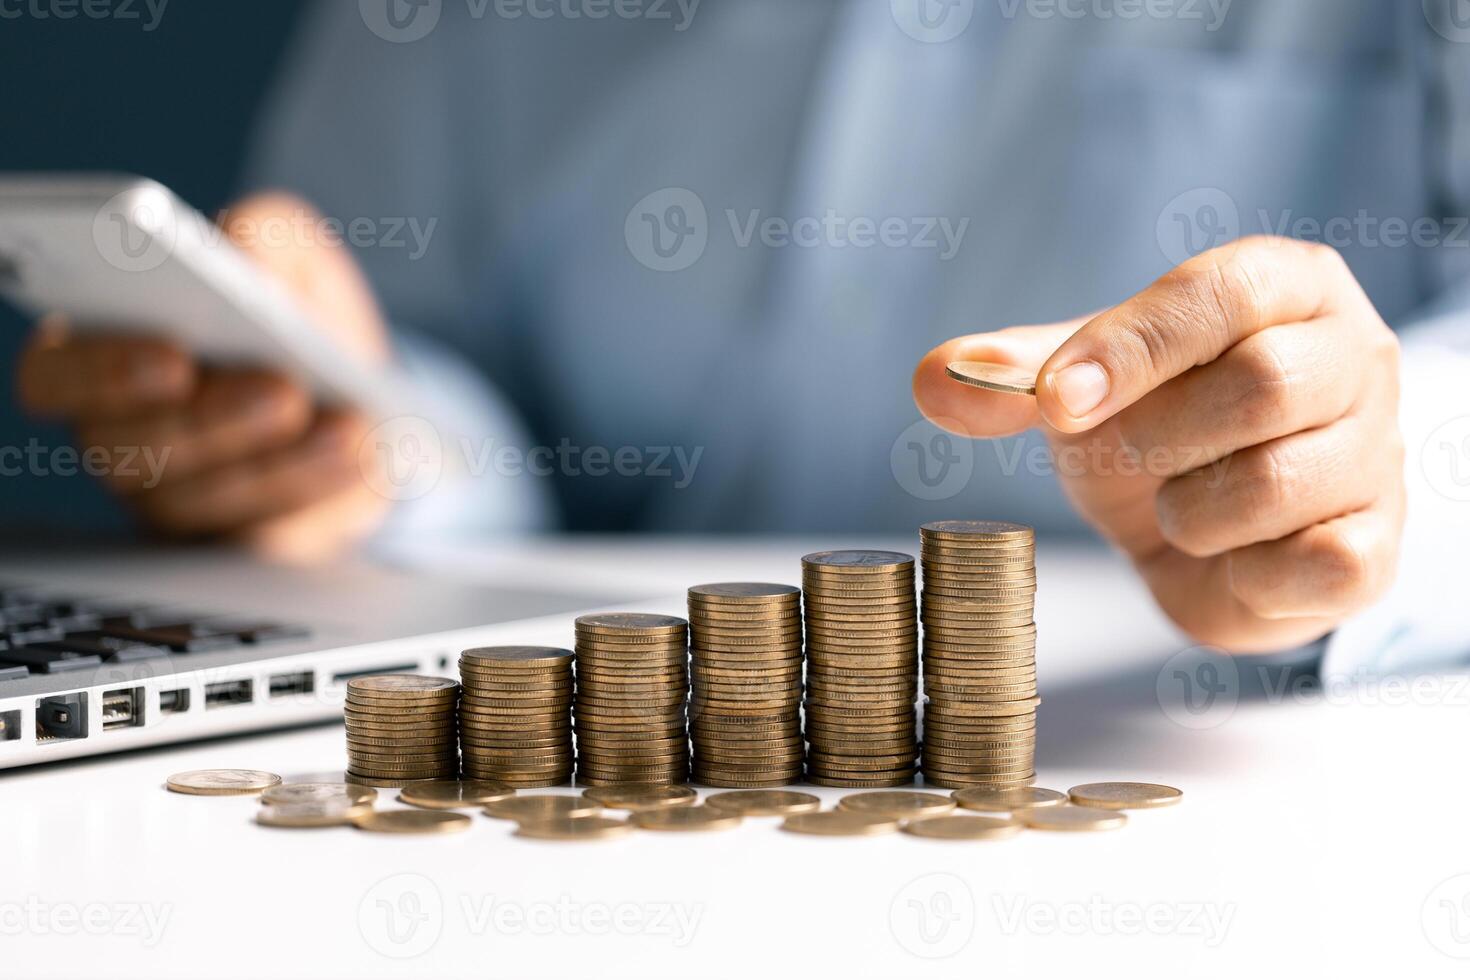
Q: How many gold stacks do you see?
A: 6